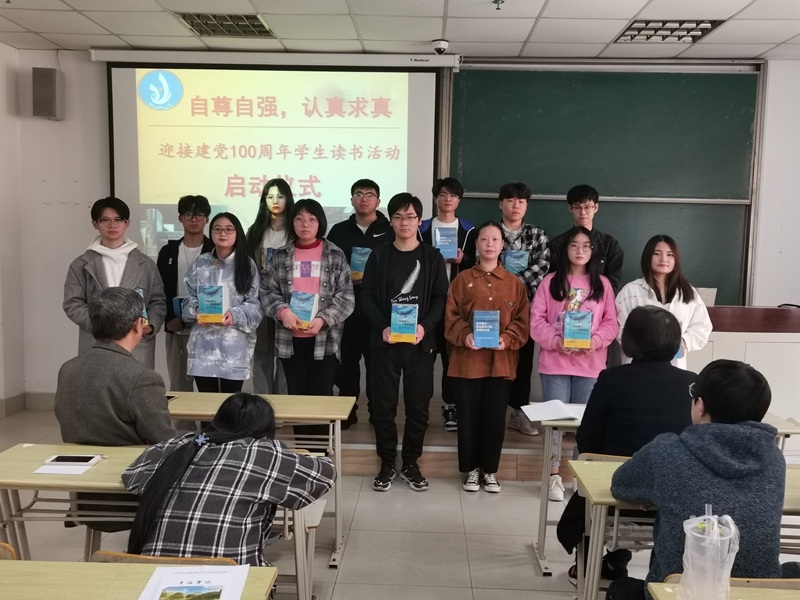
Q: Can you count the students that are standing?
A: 13